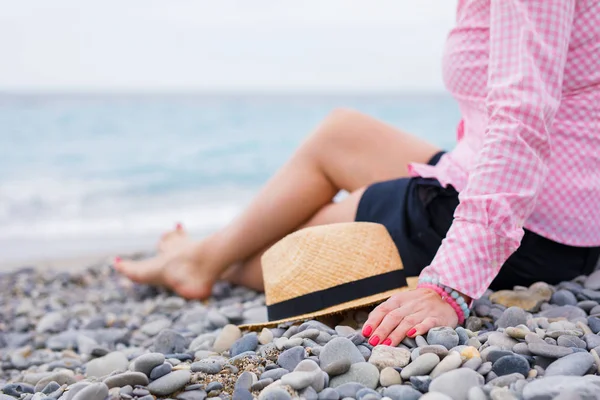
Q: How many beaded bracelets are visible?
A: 2